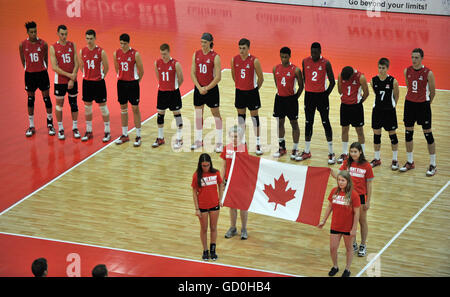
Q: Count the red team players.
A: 11